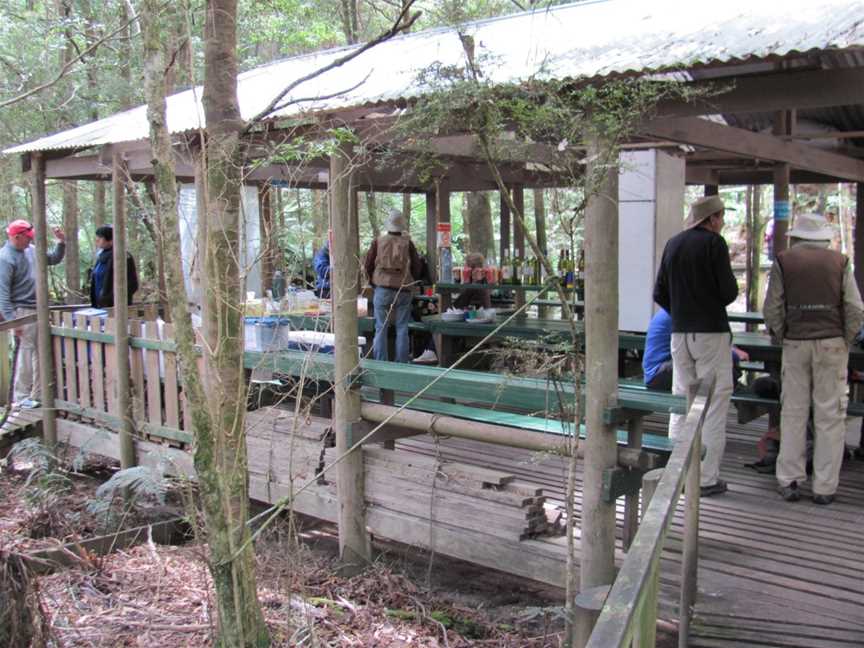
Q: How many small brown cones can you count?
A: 0